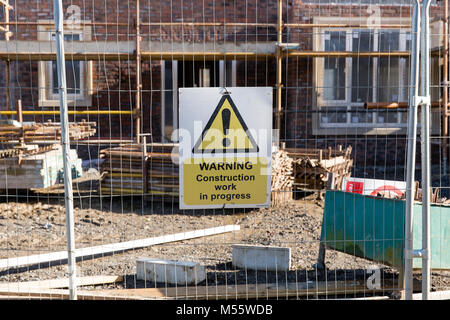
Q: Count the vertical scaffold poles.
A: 4